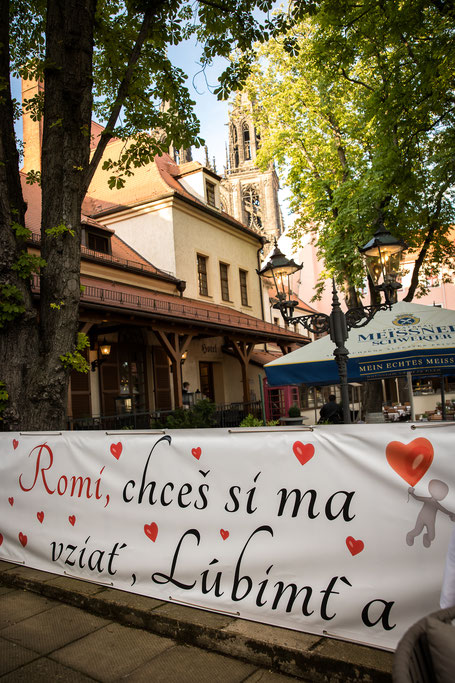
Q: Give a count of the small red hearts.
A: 12